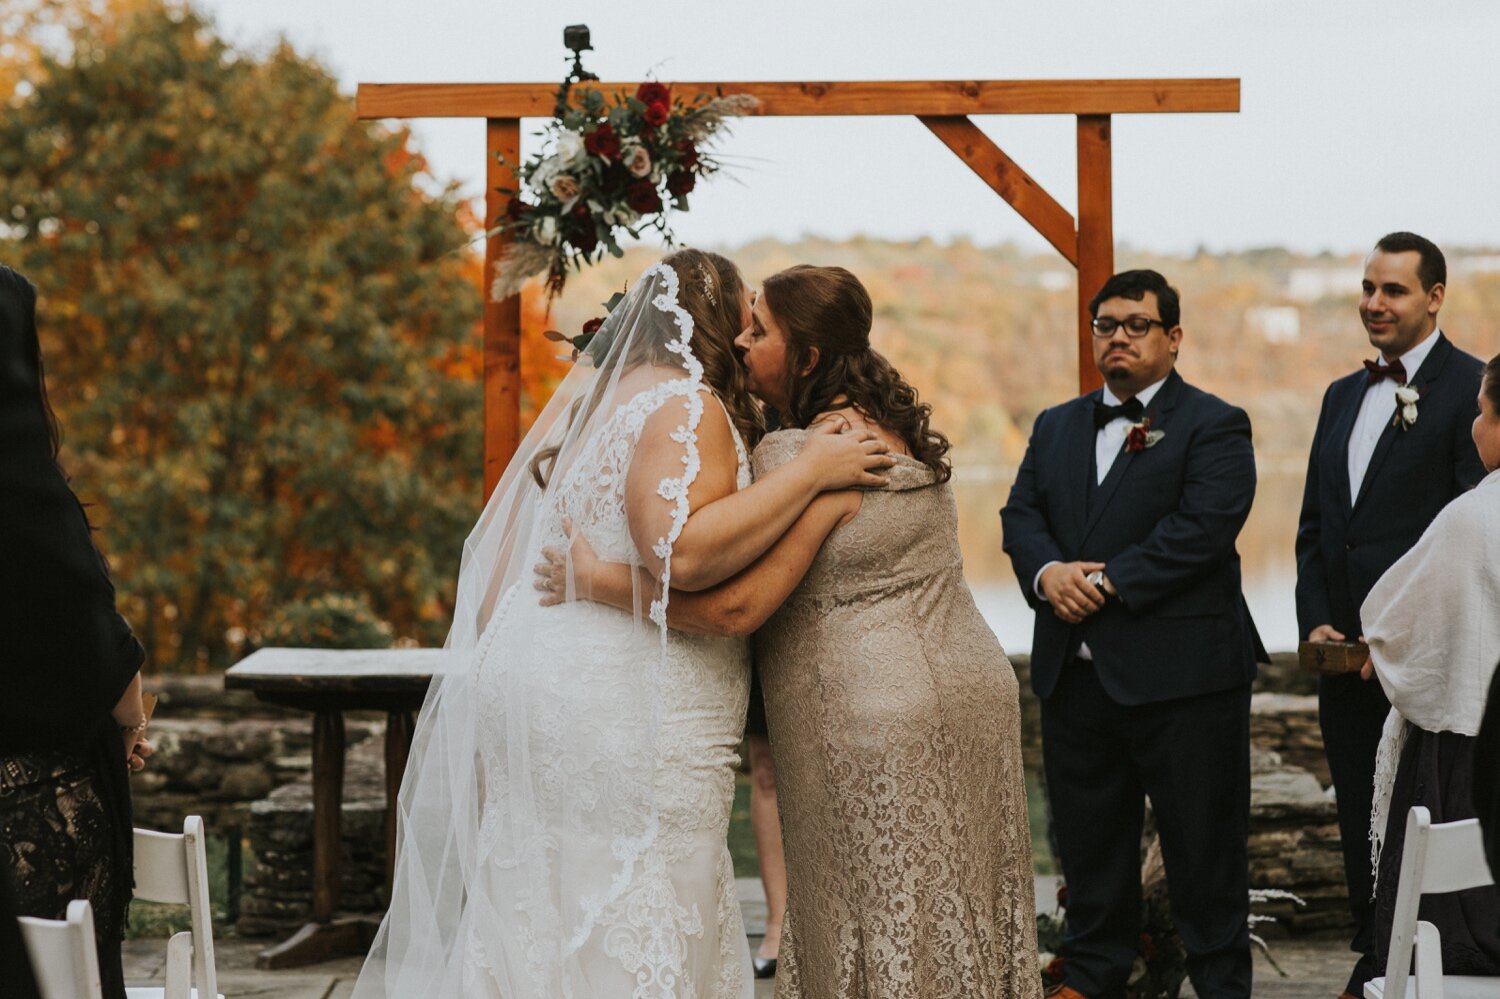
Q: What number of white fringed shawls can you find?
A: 1